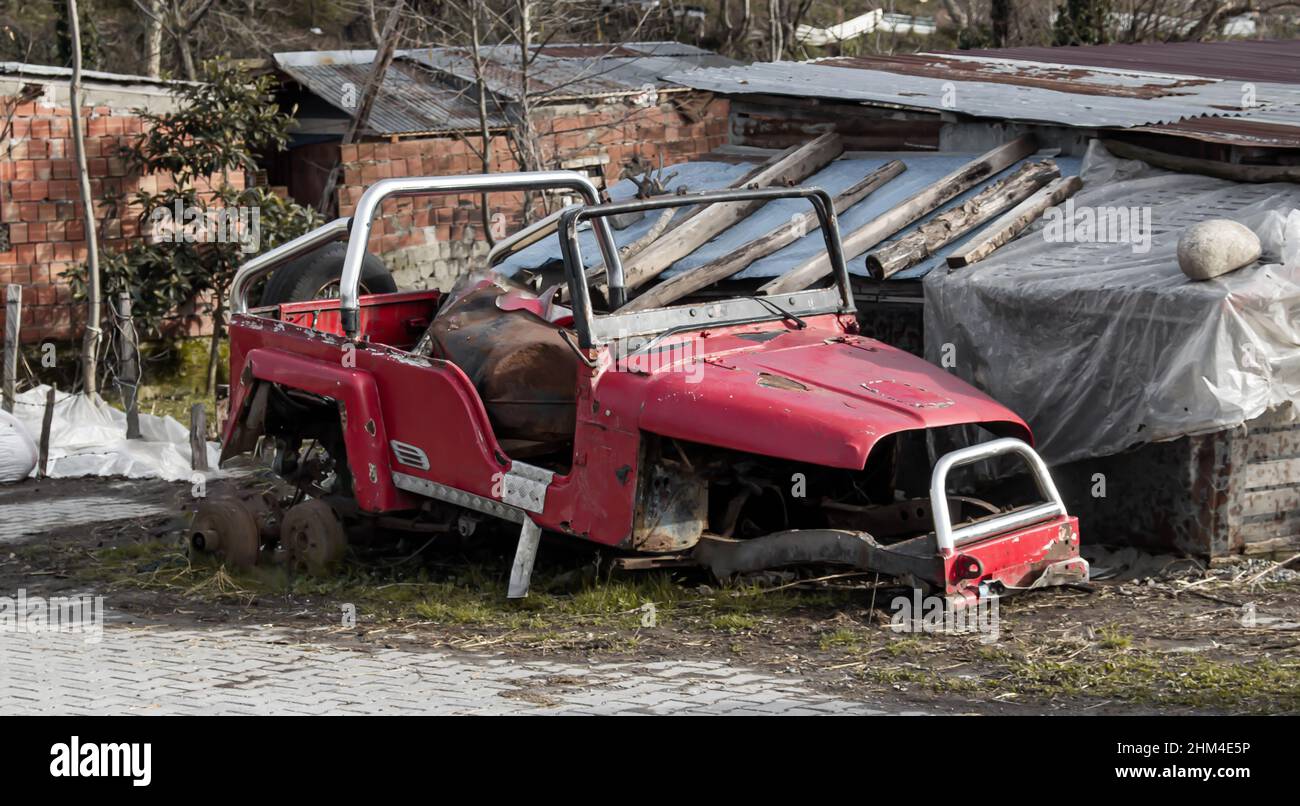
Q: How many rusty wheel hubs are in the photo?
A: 2